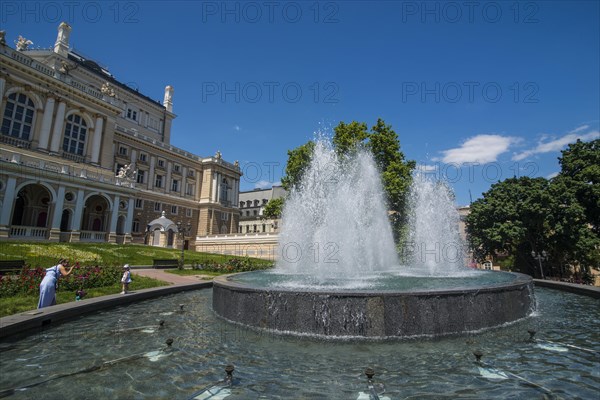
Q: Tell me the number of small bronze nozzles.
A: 7